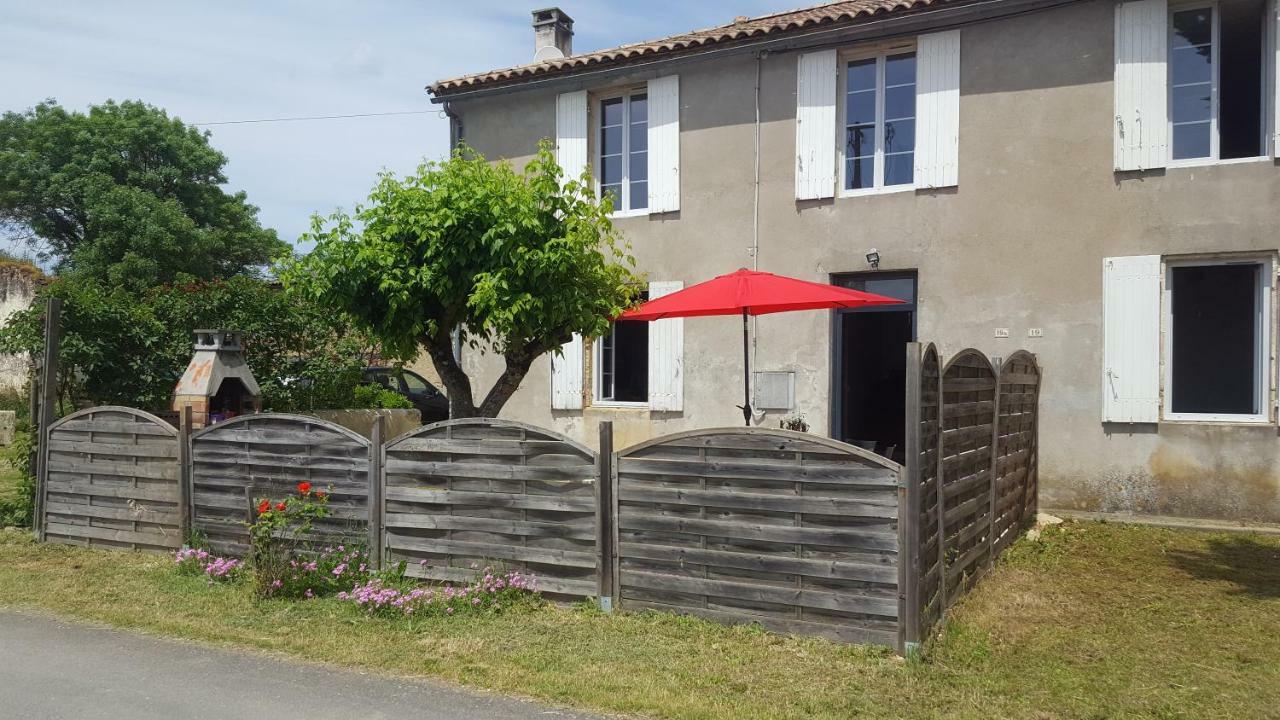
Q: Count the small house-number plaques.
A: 2